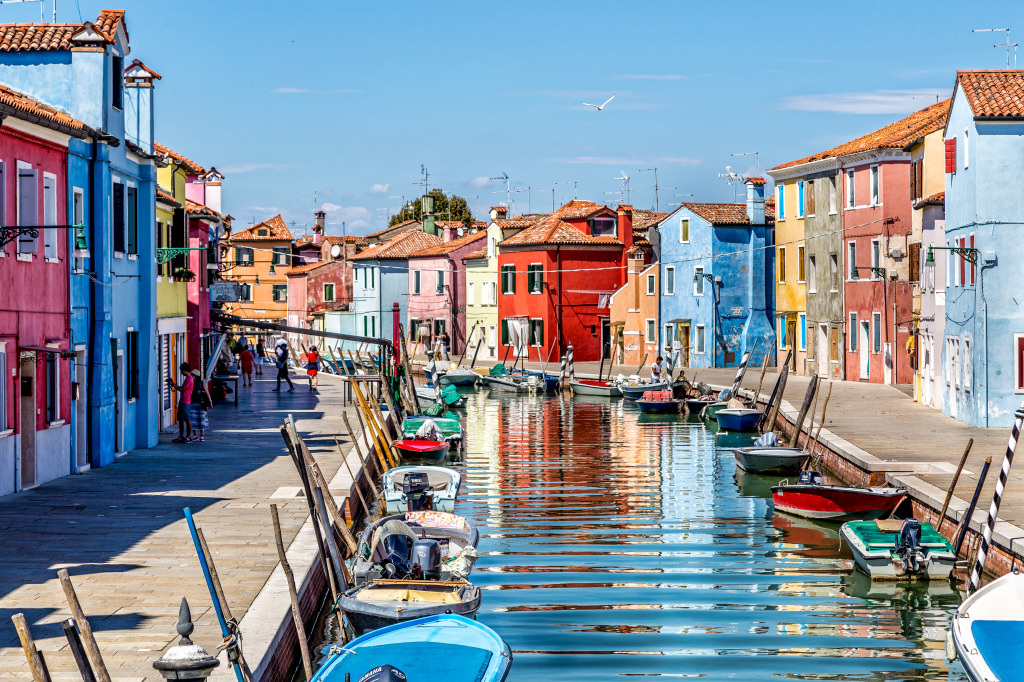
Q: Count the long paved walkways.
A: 2